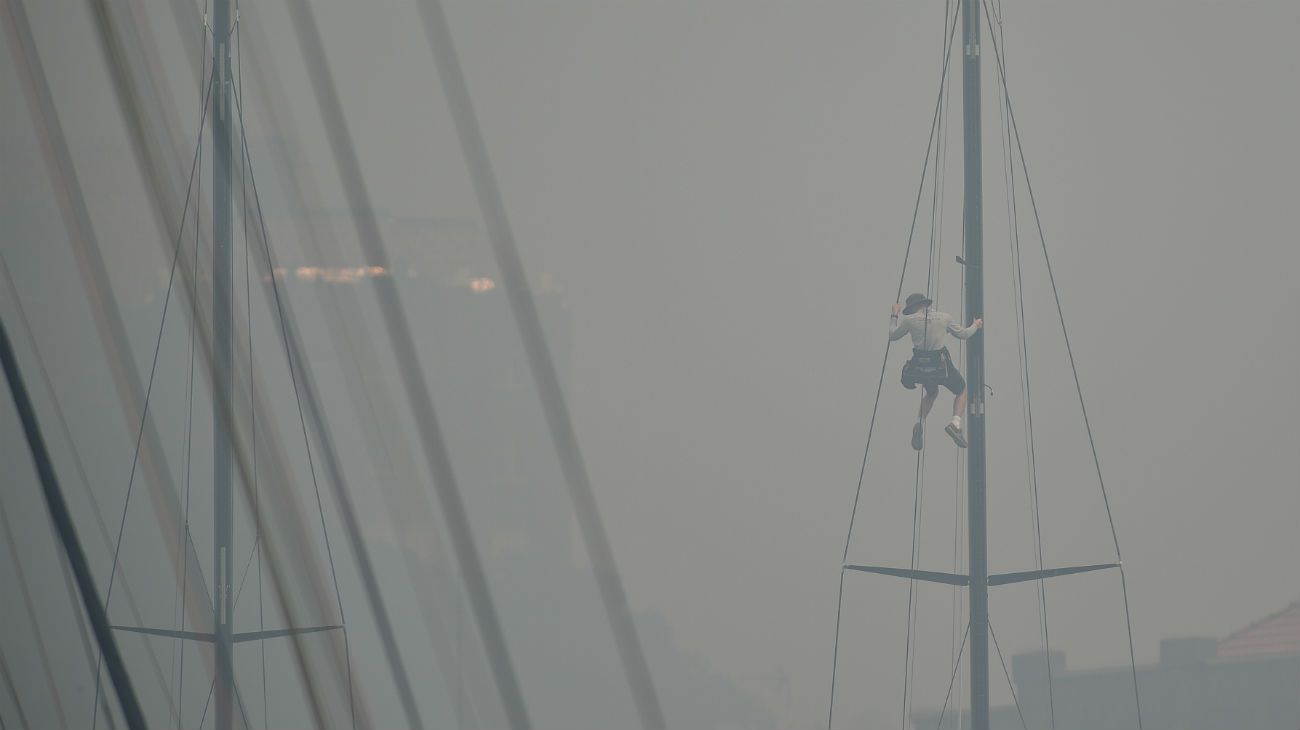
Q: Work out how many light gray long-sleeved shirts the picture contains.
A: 1